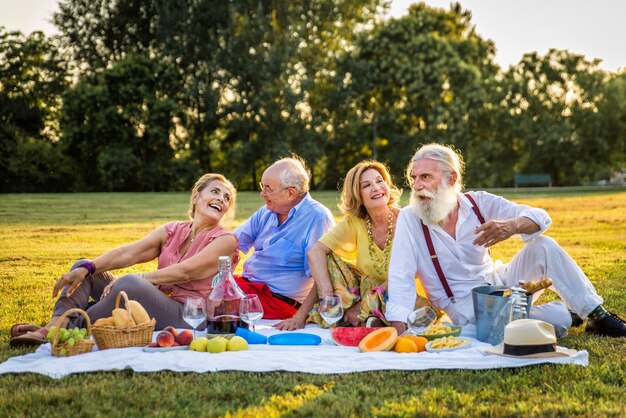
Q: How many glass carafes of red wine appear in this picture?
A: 1